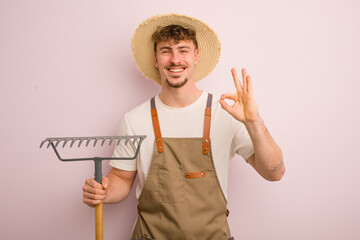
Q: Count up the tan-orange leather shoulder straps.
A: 2